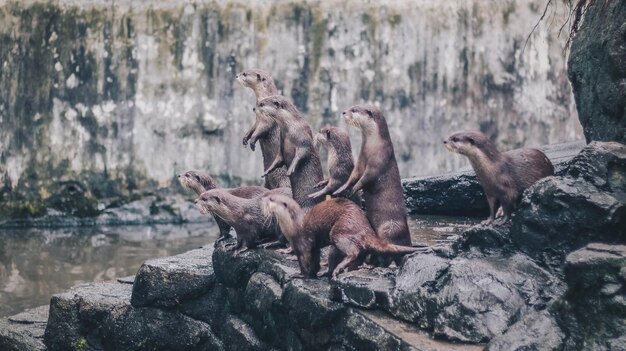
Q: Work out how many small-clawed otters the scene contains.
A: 8